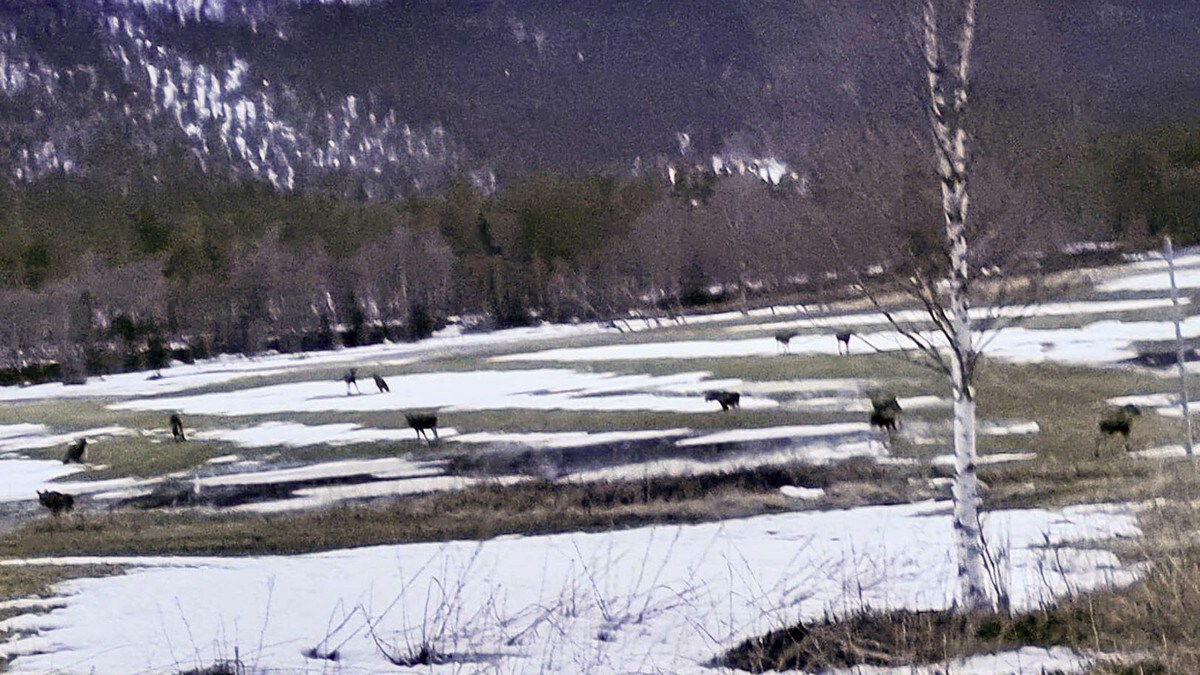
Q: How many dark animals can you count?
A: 11